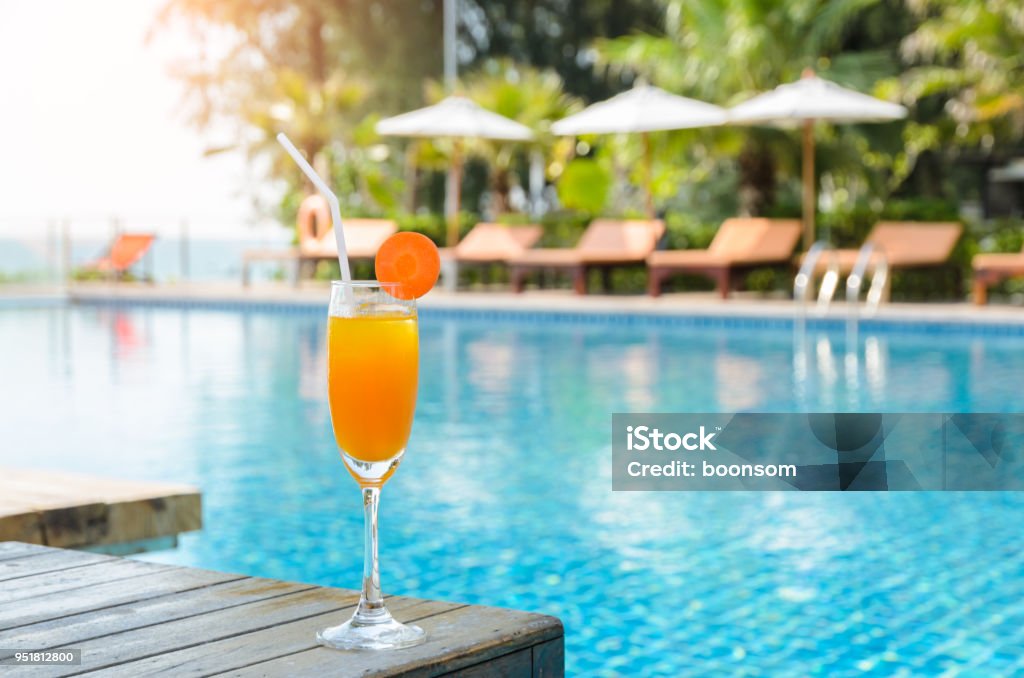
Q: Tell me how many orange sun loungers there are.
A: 7